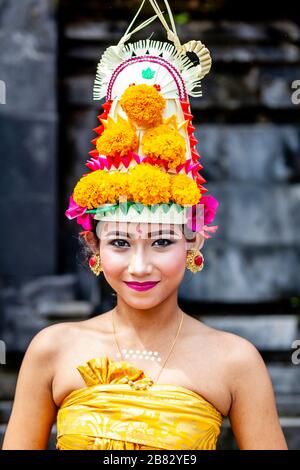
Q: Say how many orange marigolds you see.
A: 7